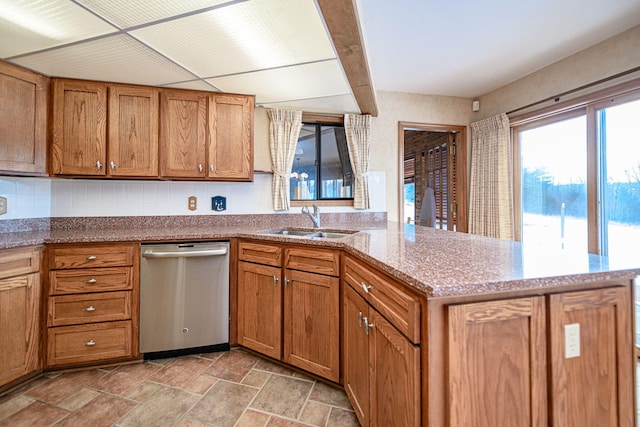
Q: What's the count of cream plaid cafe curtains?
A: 2